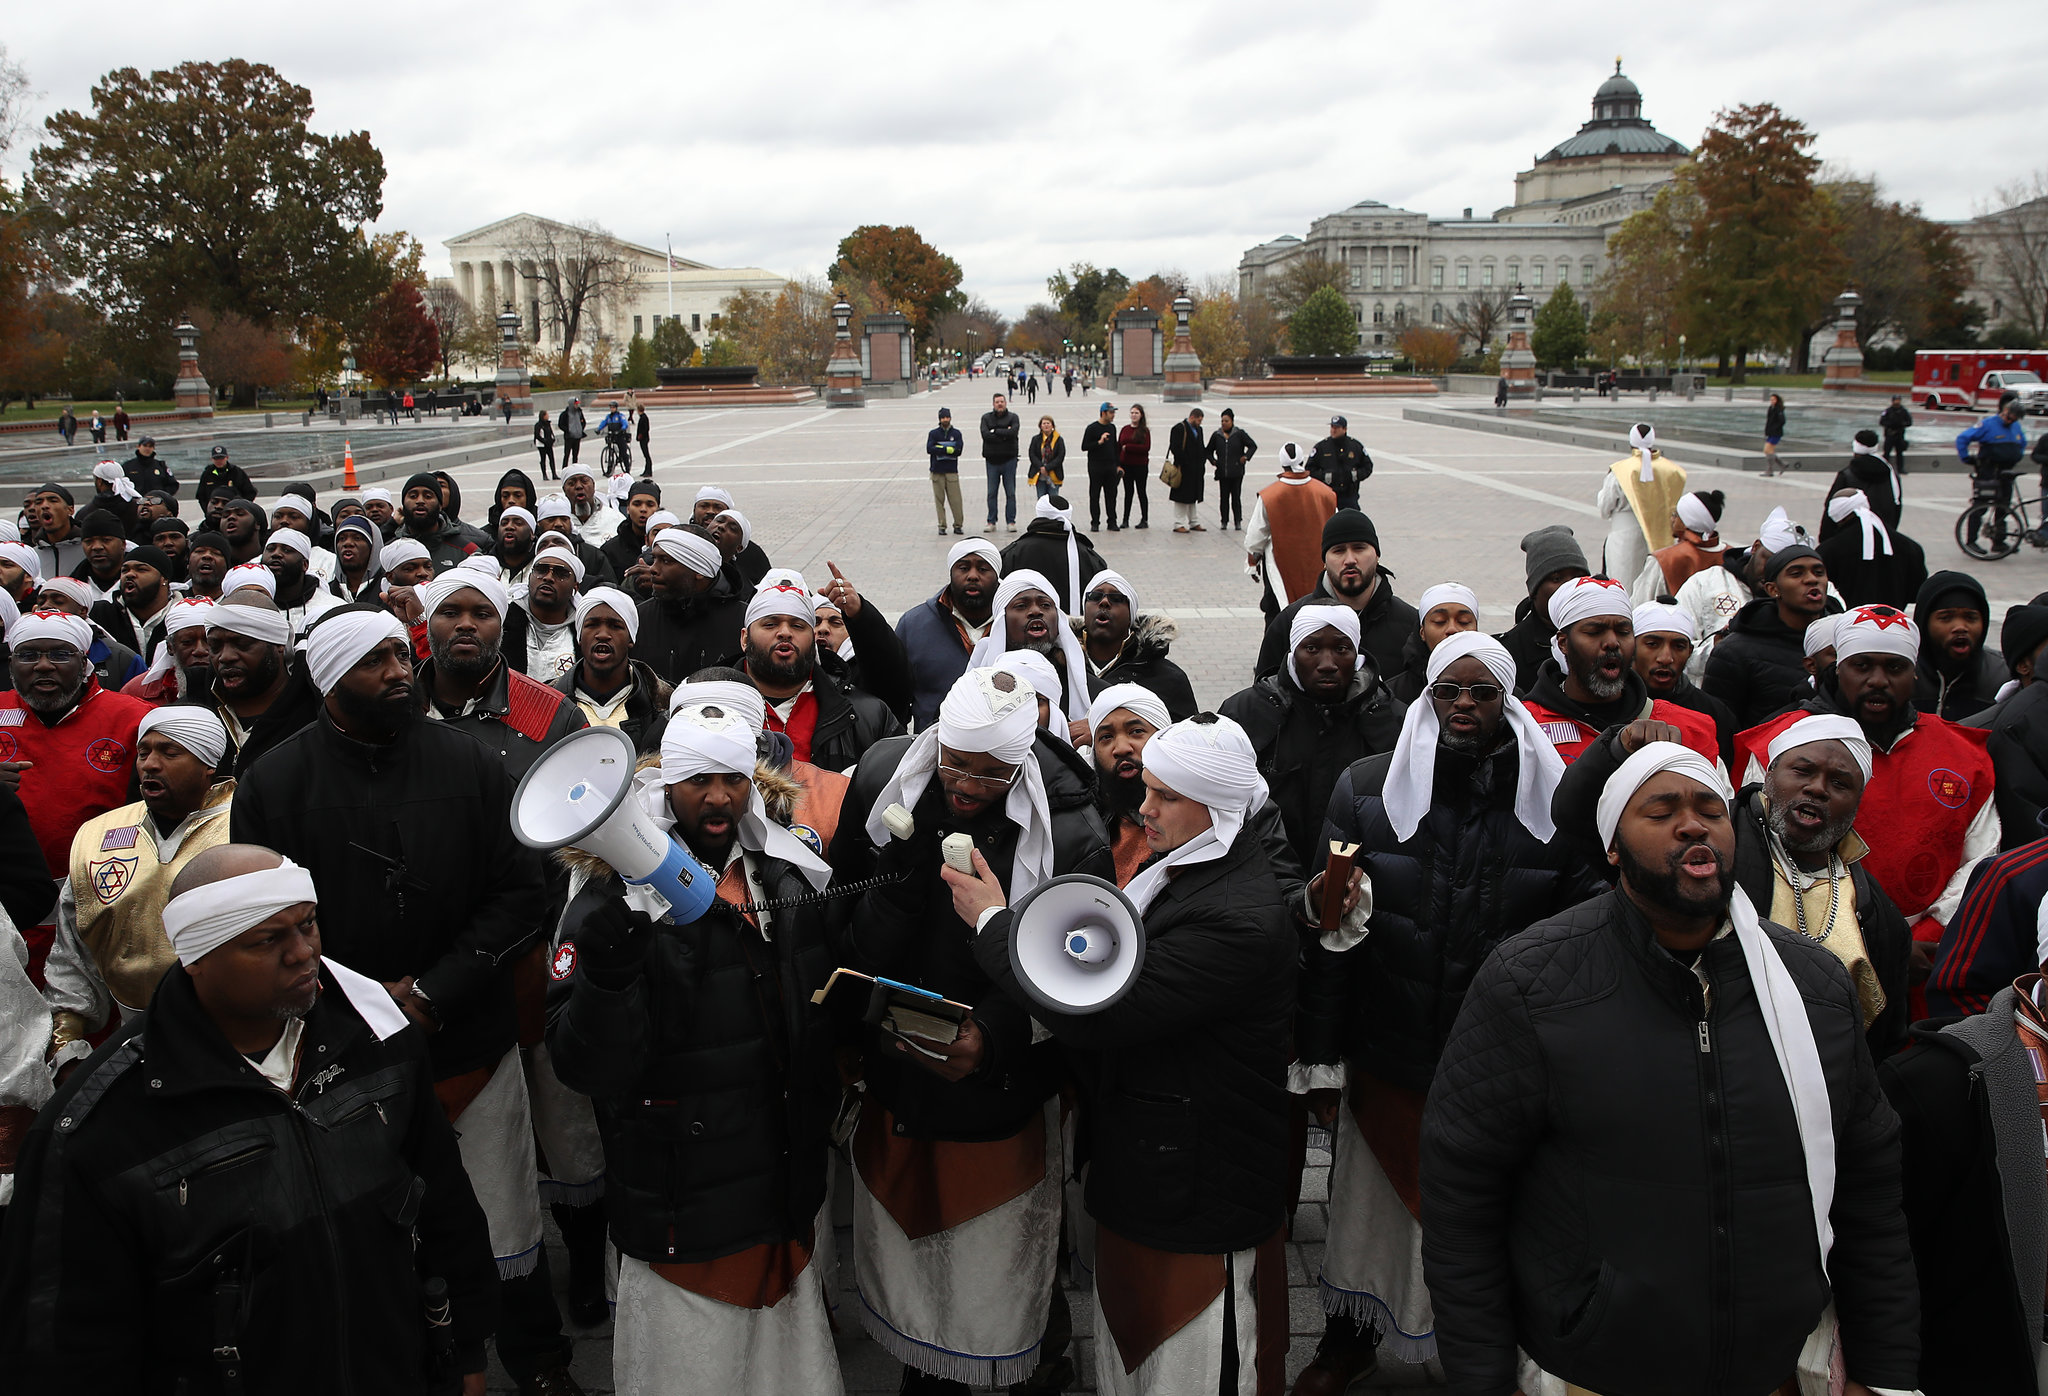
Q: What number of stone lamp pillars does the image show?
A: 6